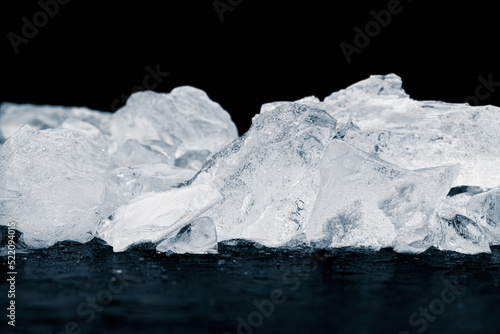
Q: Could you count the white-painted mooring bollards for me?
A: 0